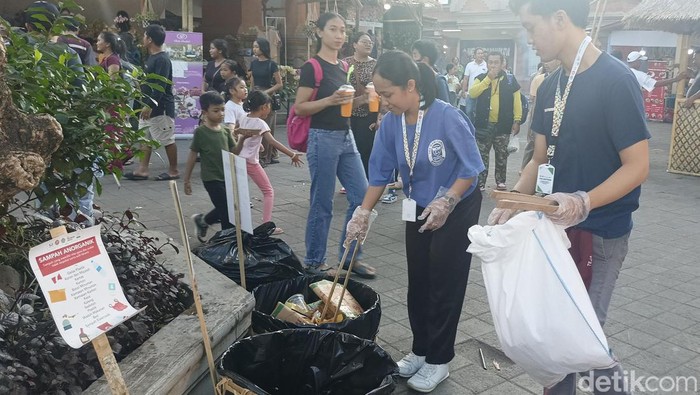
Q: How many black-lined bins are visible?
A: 2